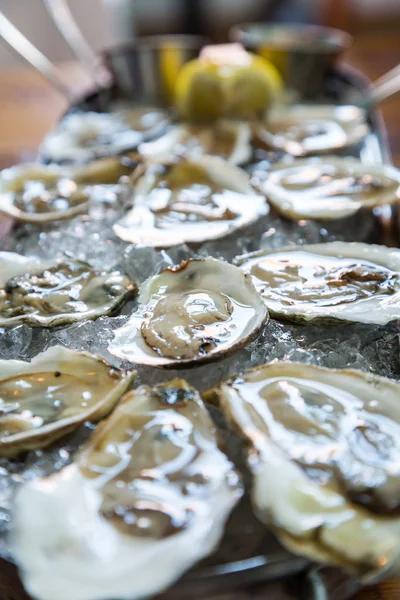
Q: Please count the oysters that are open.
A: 12